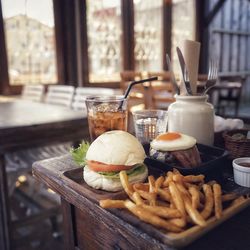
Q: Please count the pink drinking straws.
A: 0